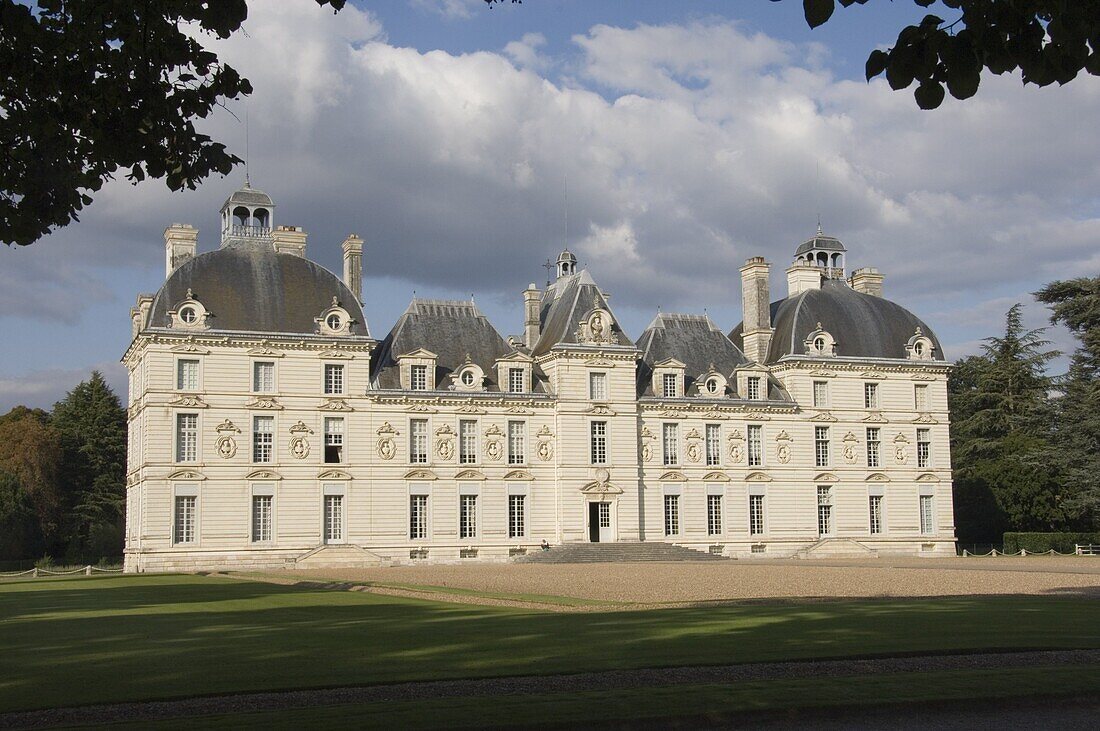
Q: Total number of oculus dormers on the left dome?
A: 2